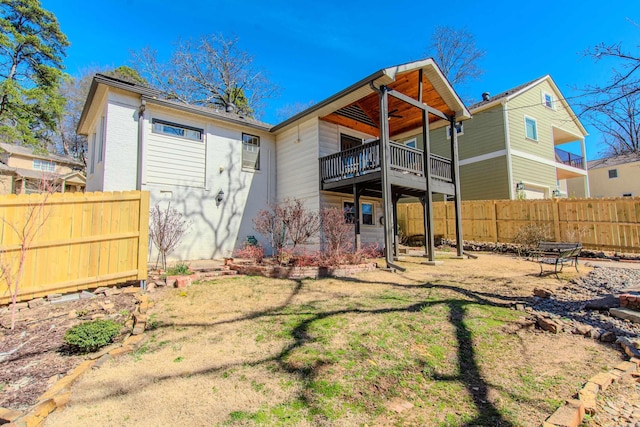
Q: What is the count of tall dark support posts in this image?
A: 3